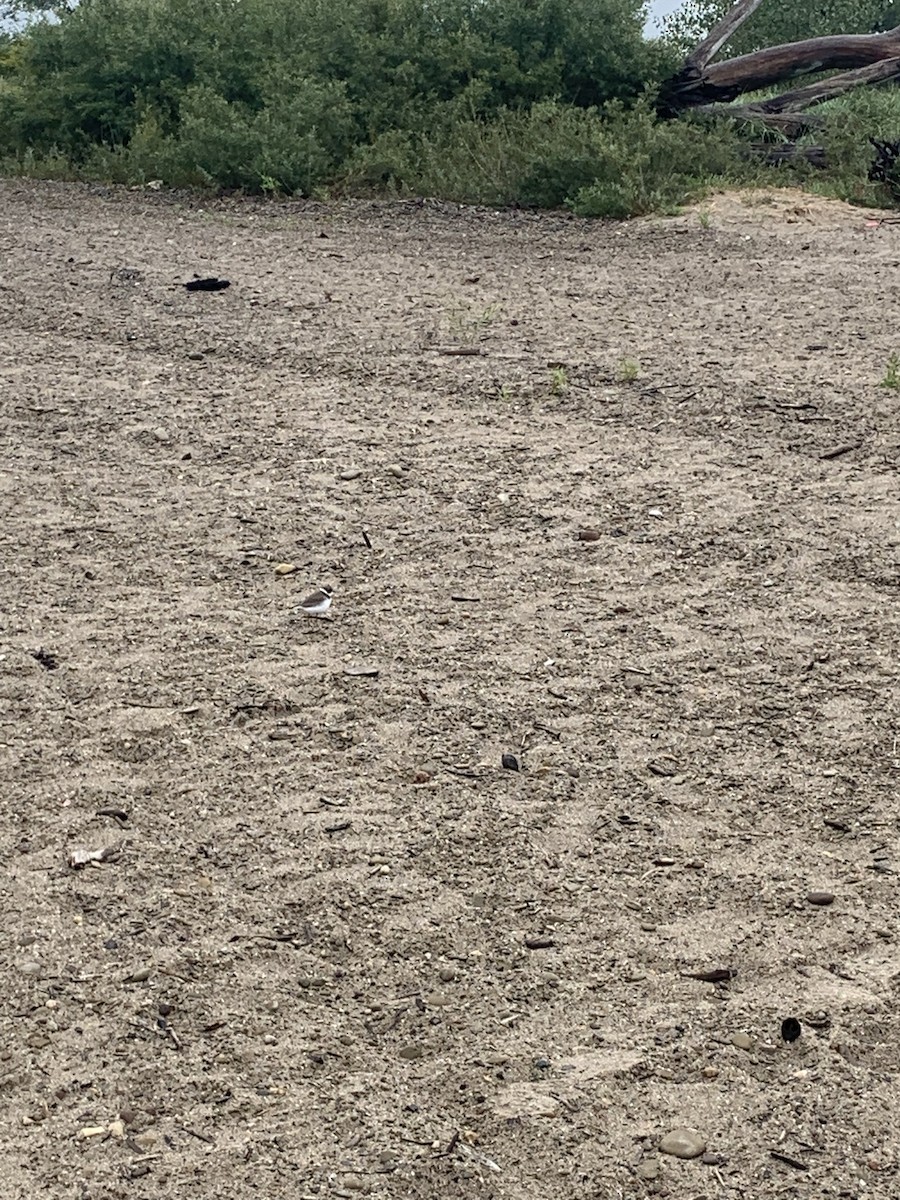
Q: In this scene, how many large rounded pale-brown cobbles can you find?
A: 1